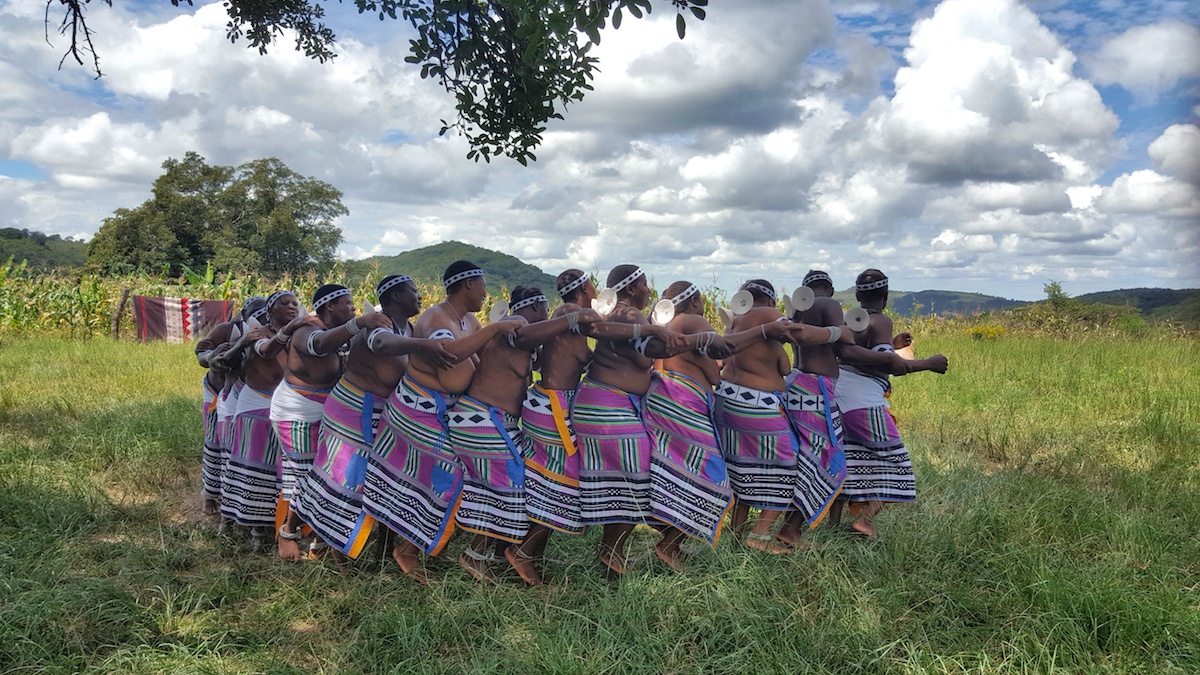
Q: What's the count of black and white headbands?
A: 13